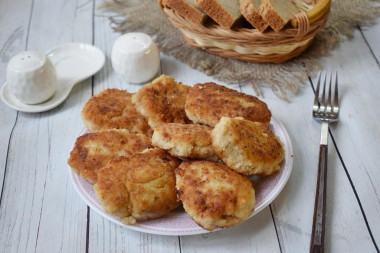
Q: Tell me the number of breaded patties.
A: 8